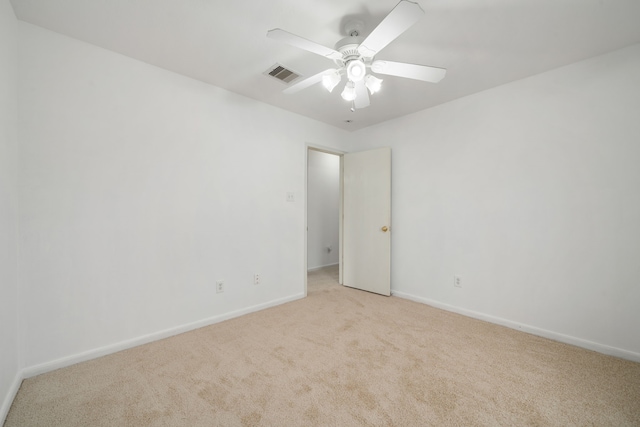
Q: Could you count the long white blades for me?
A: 5